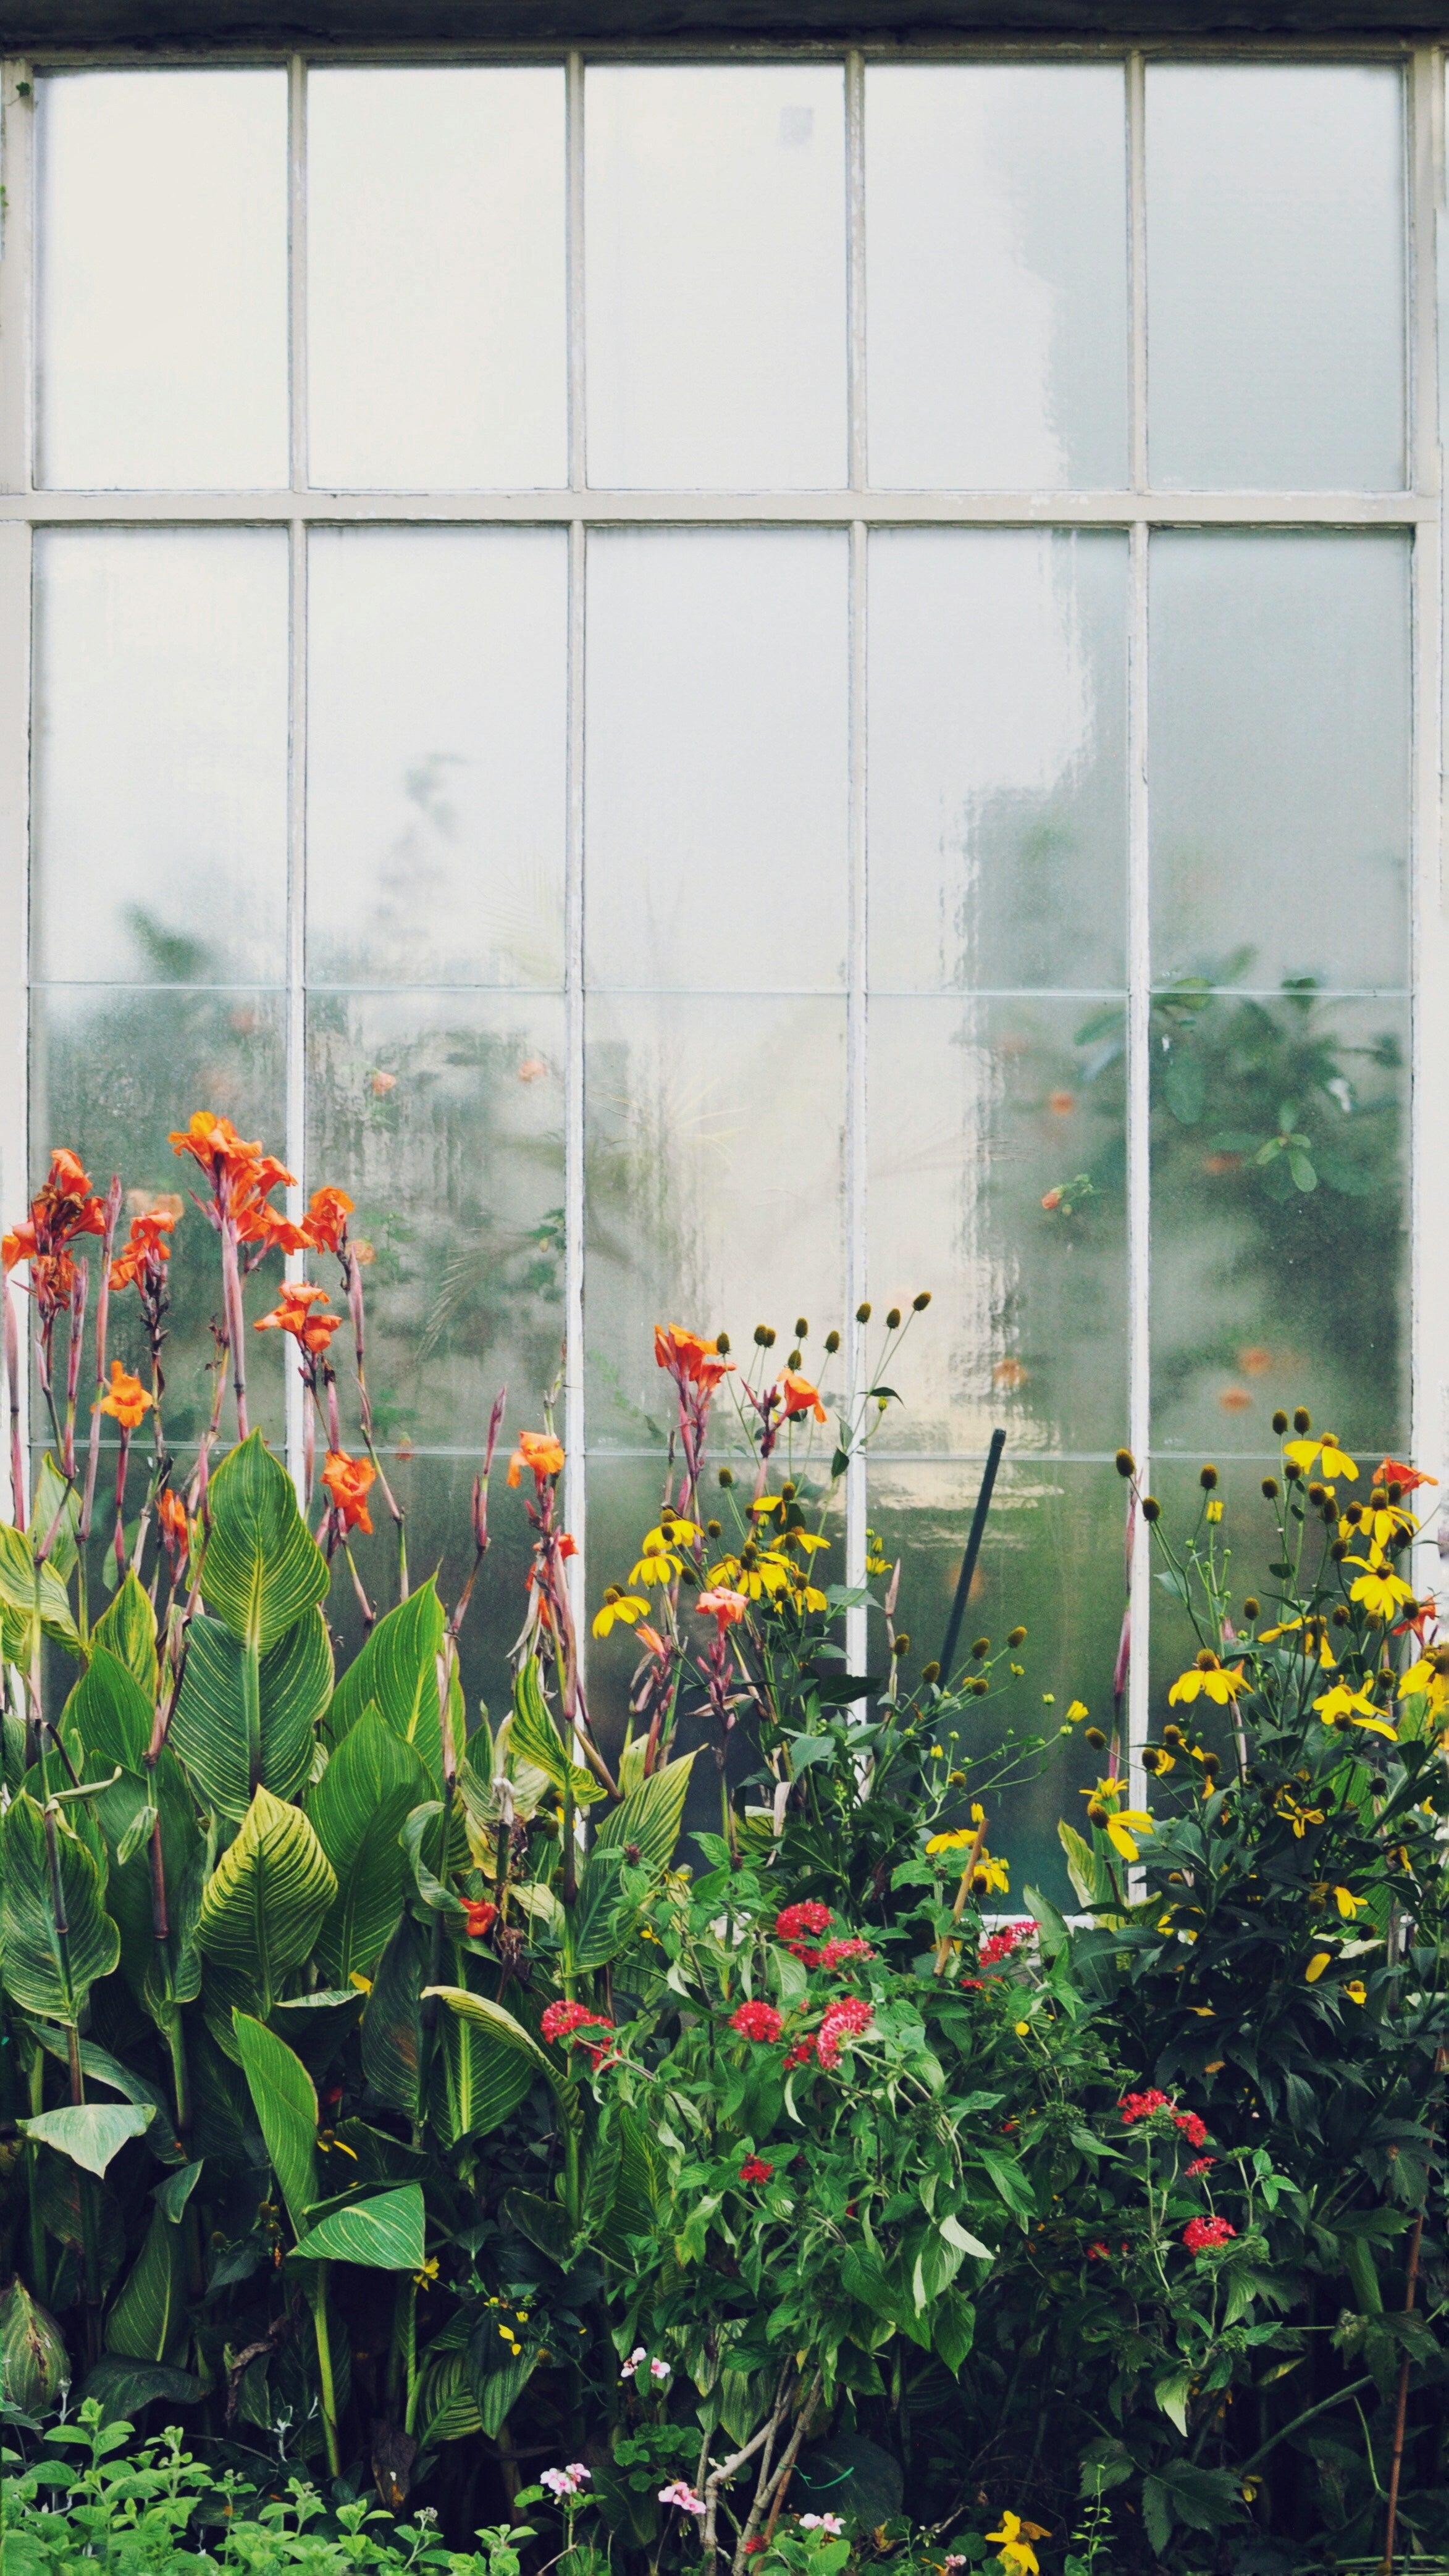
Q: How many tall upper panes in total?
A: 5